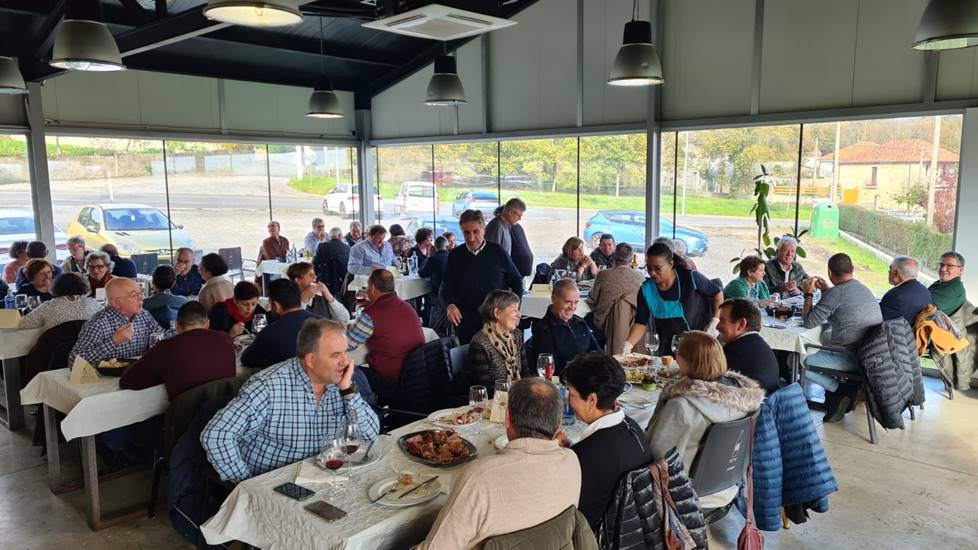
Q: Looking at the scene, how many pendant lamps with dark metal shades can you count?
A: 7